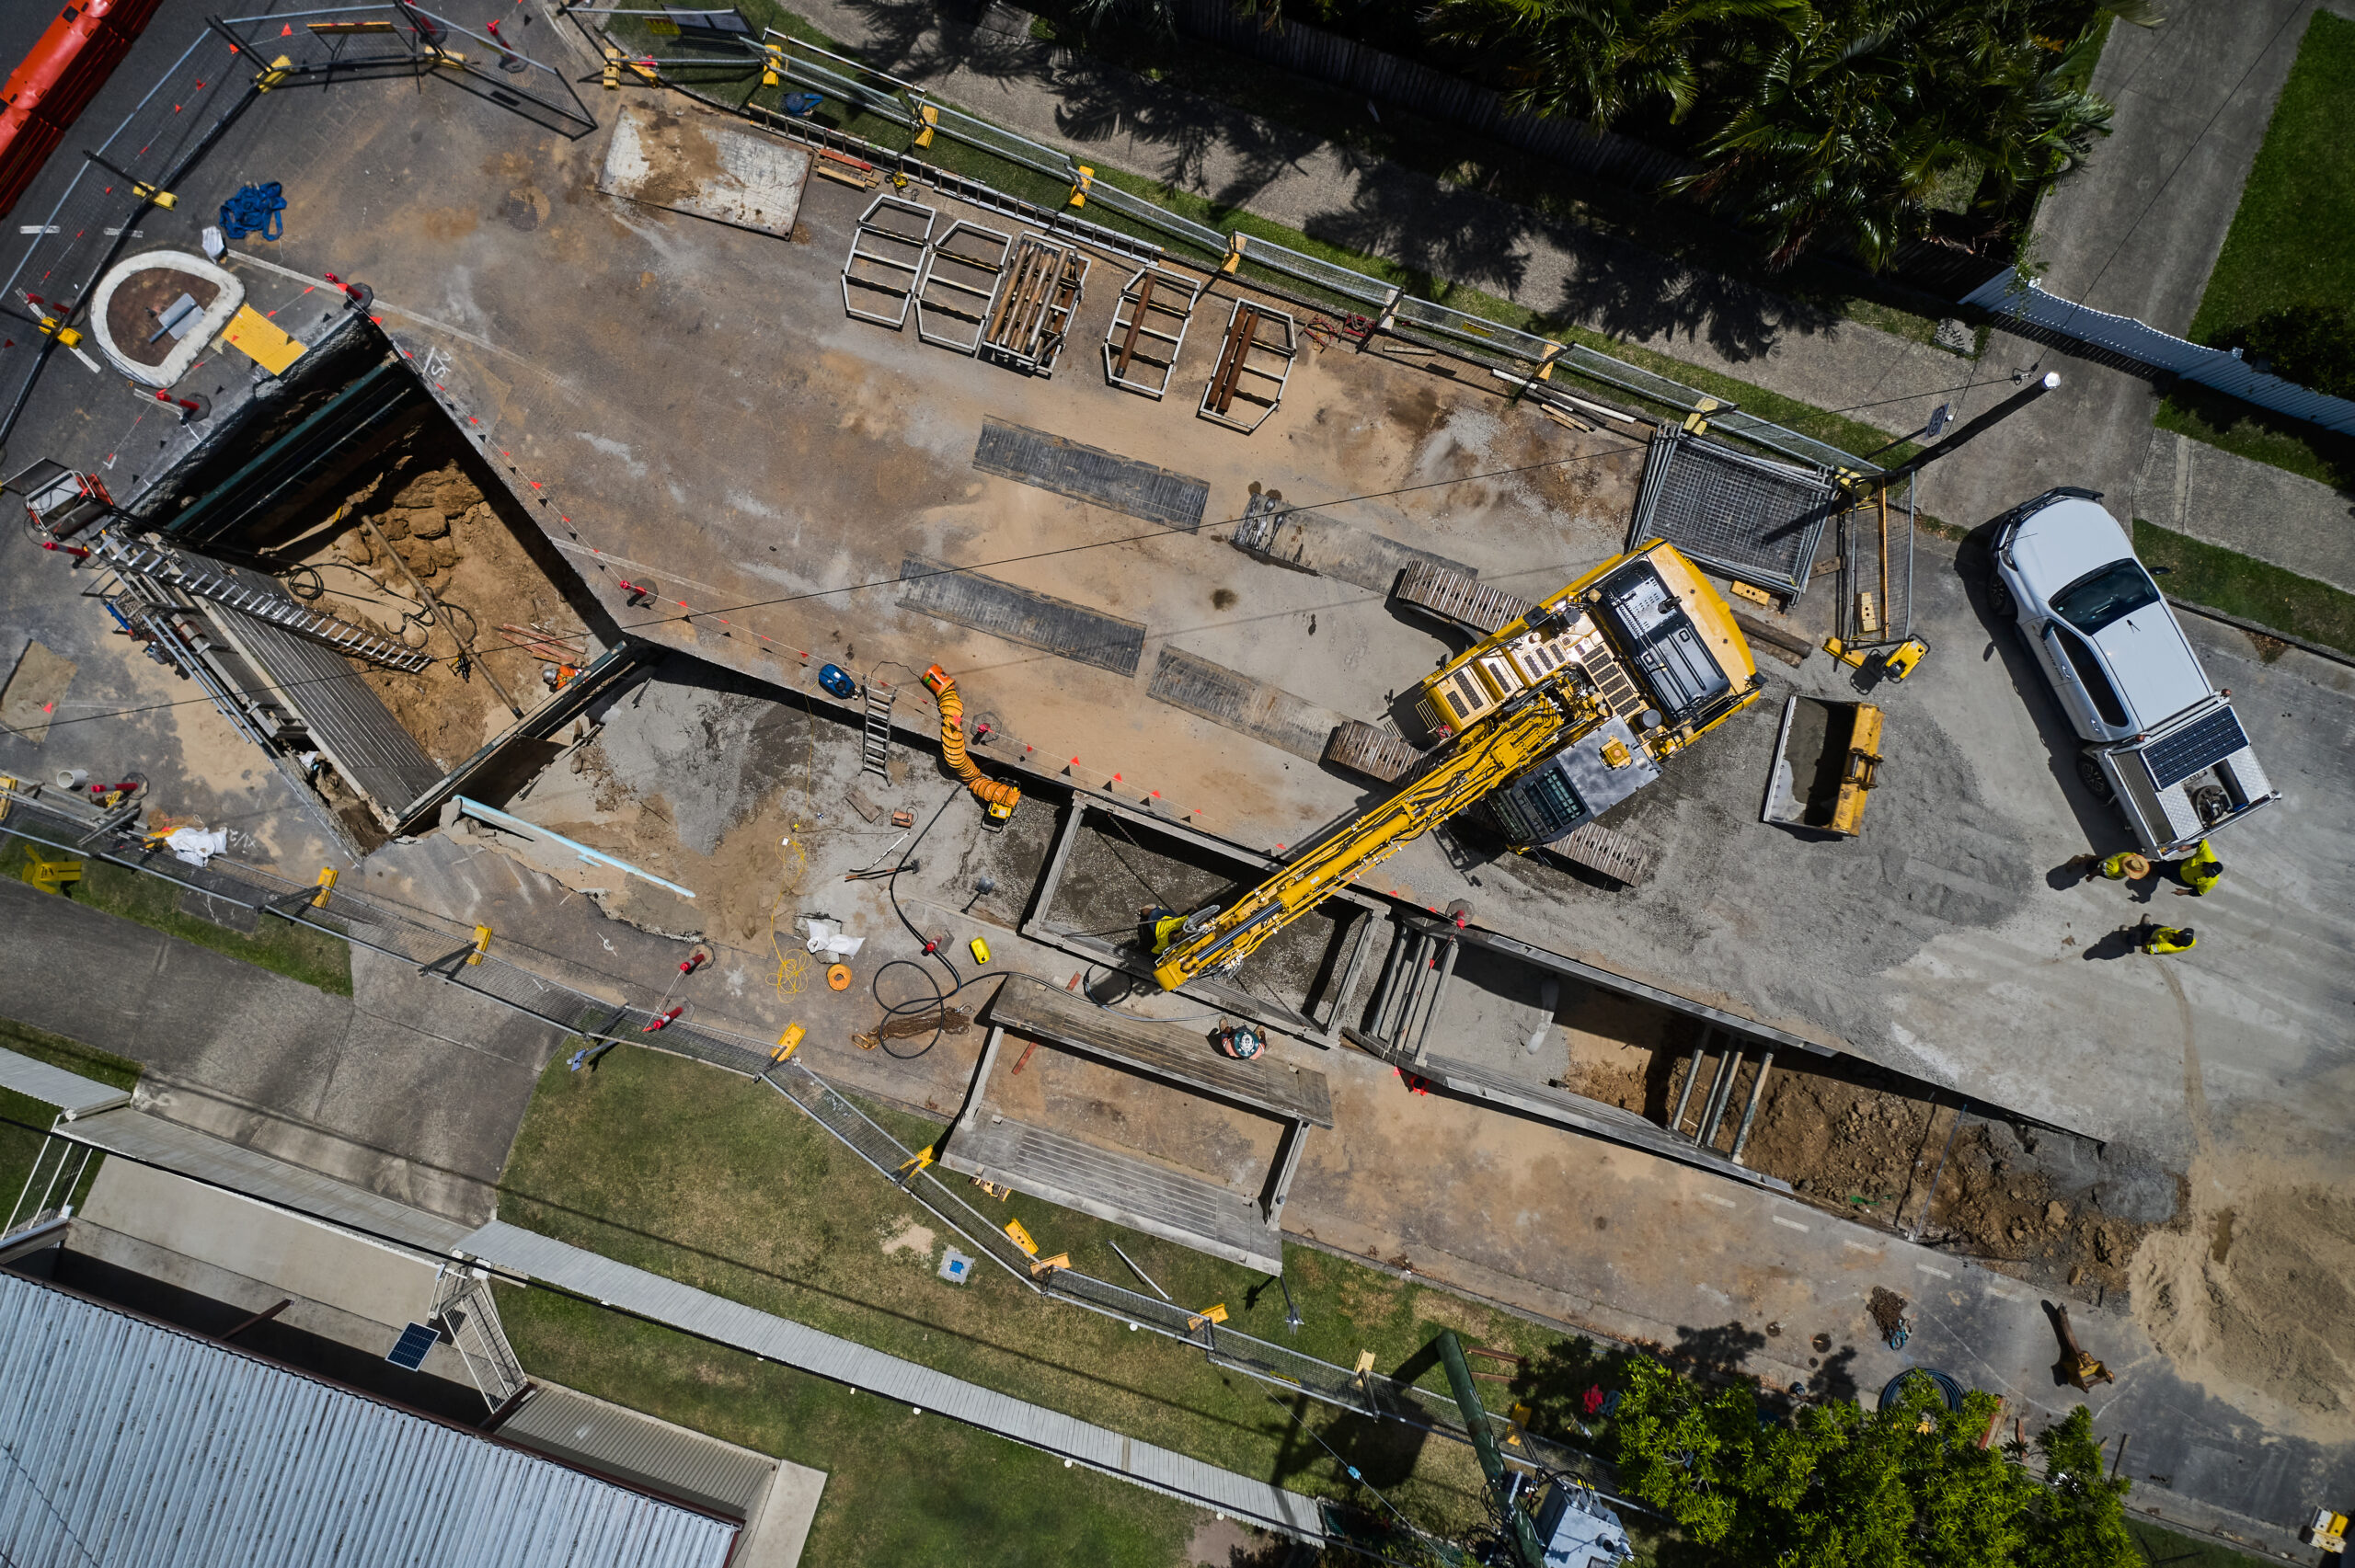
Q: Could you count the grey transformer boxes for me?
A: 1